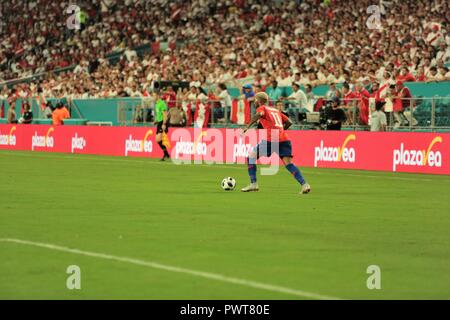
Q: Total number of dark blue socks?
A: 2